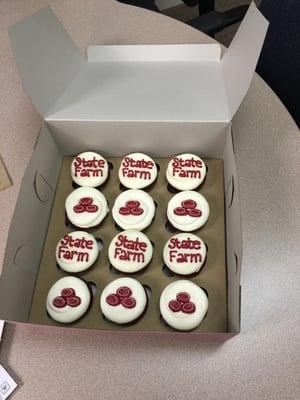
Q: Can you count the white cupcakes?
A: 12